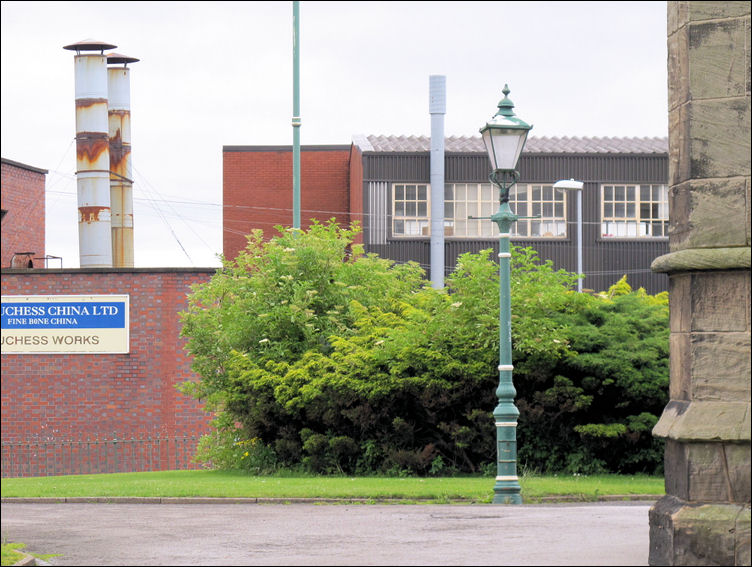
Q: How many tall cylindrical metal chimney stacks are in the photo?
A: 2